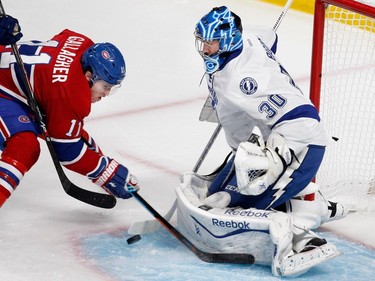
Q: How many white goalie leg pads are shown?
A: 2